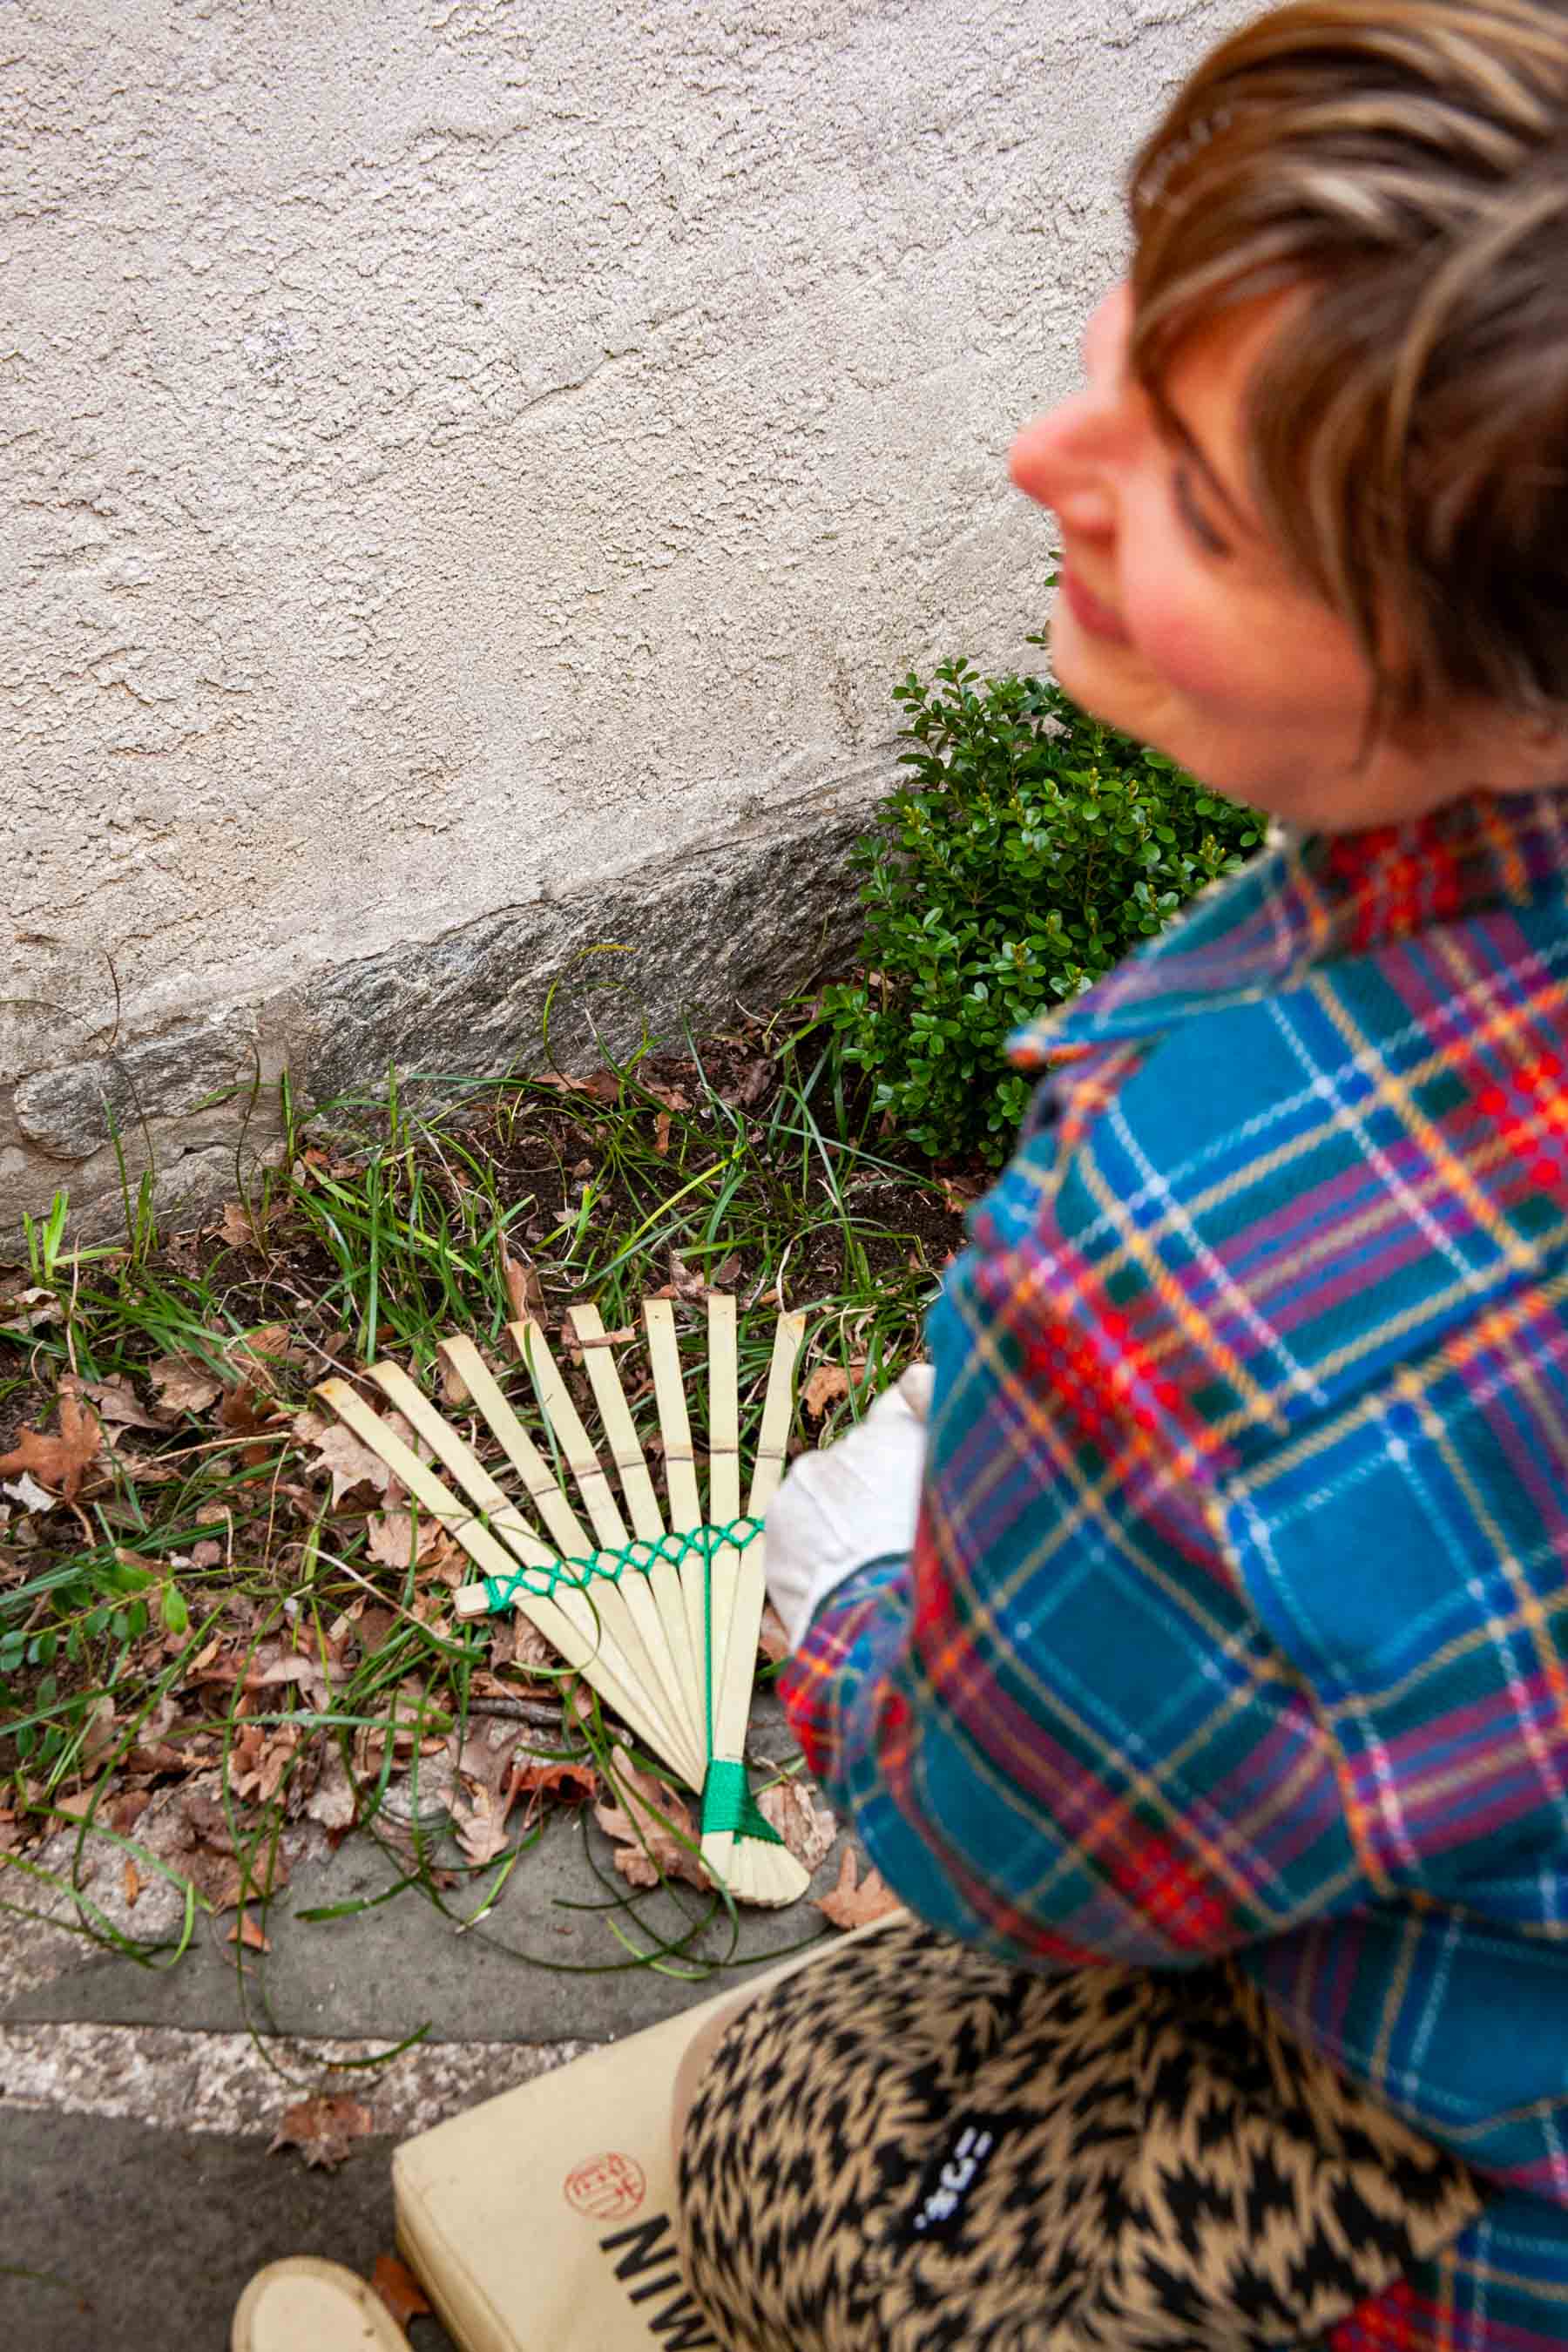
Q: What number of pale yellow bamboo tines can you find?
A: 8